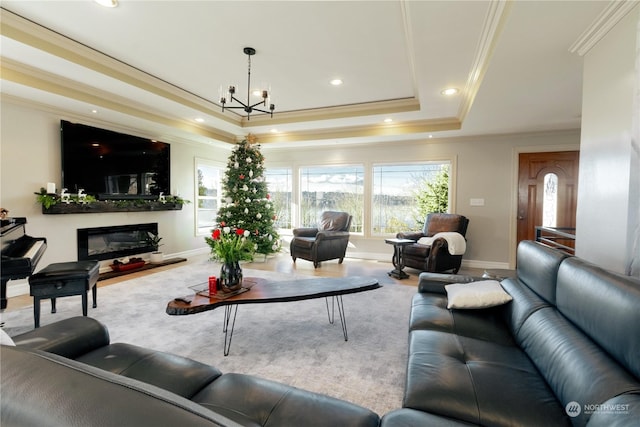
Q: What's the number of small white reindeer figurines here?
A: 3